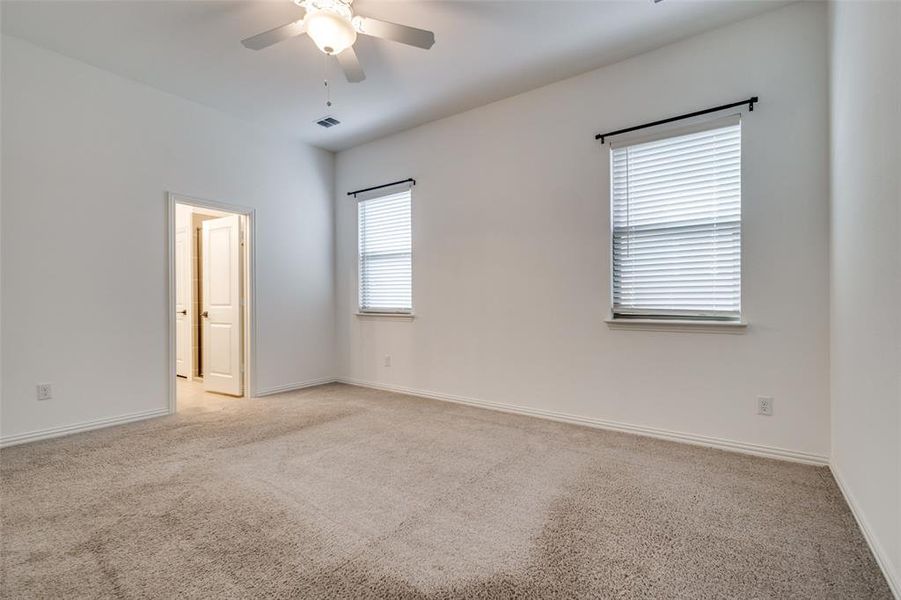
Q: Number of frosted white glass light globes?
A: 1